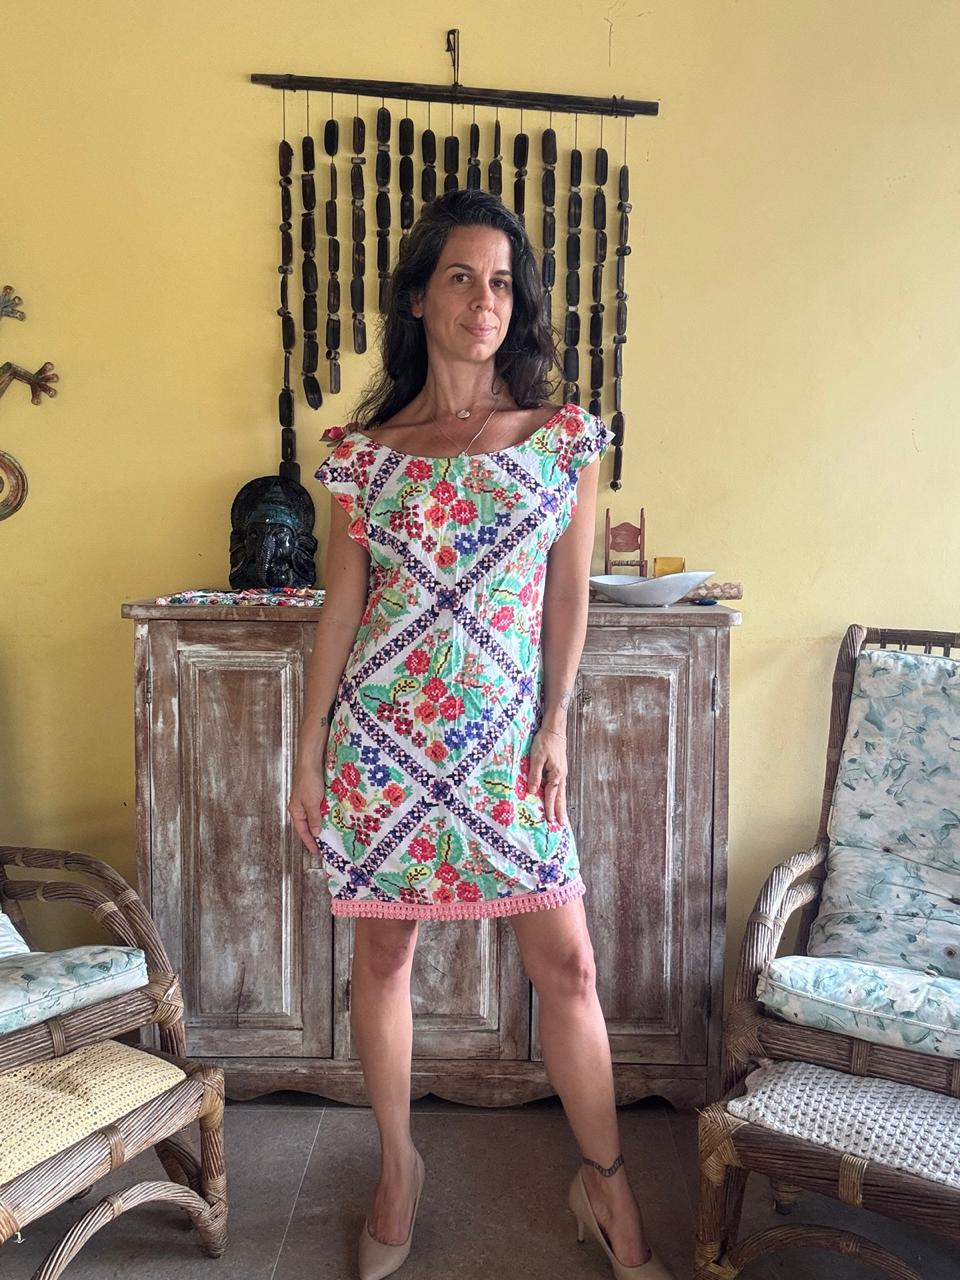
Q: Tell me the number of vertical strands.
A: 15